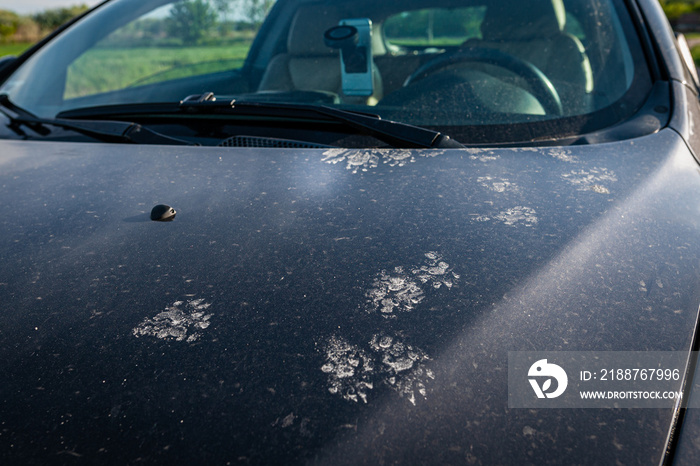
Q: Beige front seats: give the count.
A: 2